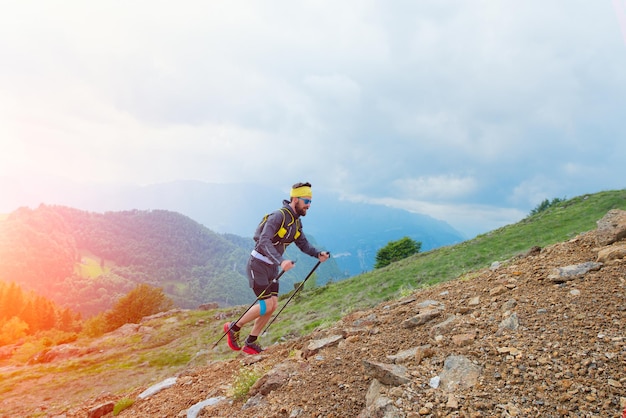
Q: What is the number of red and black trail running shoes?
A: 2